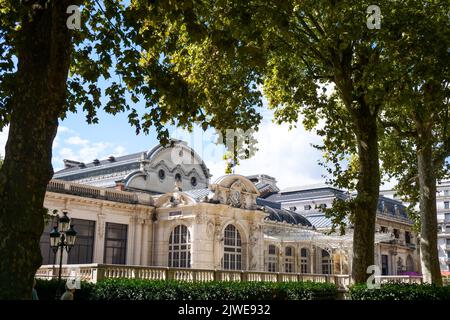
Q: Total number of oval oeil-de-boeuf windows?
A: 3